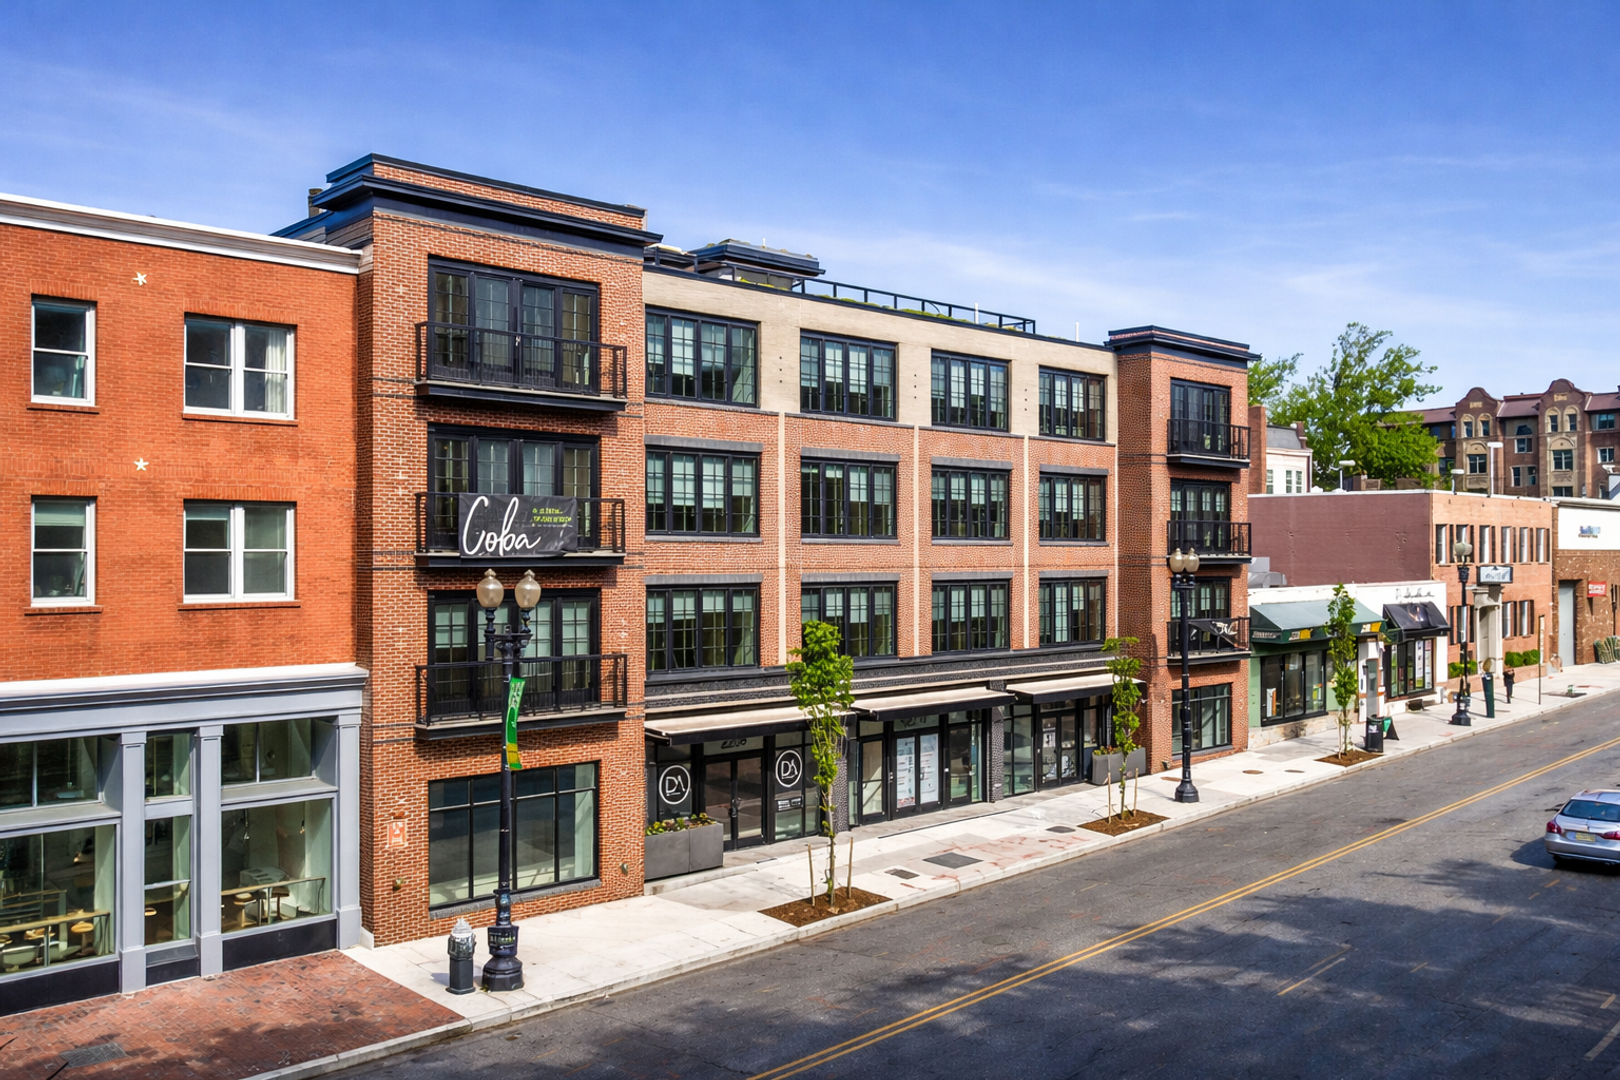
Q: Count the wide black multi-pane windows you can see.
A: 12